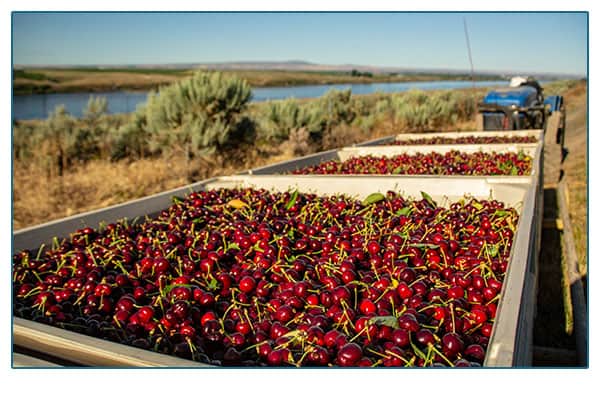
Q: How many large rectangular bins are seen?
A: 3